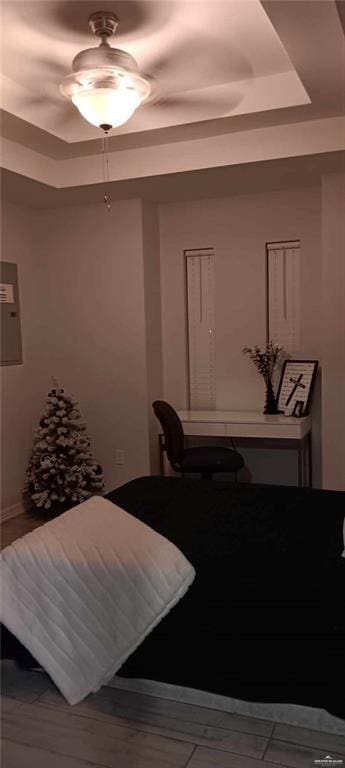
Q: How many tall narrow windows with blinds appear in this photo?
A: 2